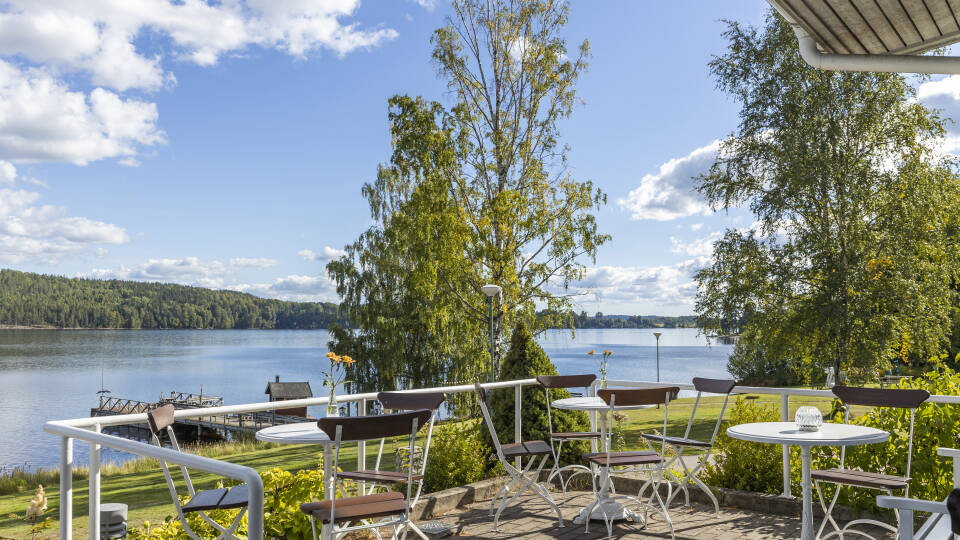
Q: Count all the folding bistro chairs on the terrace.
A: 8